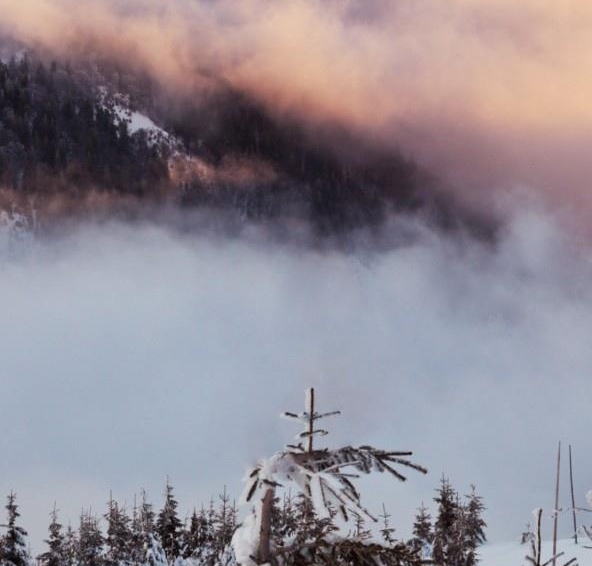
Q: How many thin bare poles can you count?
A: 2